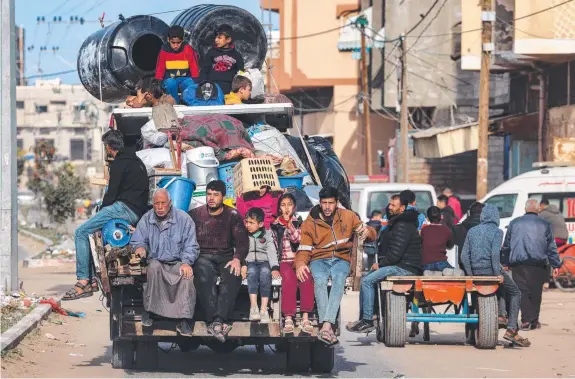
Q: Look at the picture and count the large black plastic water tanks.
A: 2